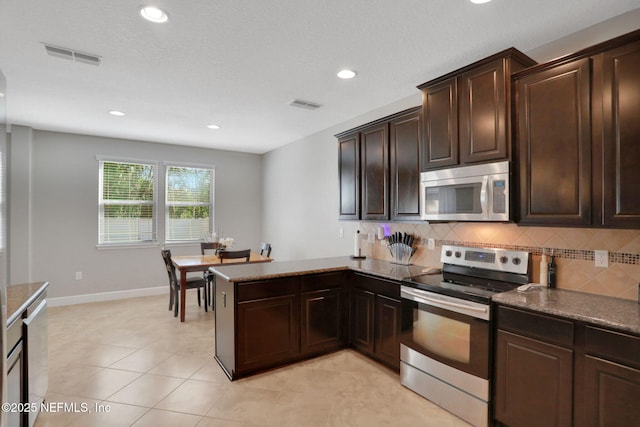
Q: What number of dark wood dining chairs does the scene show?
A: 4